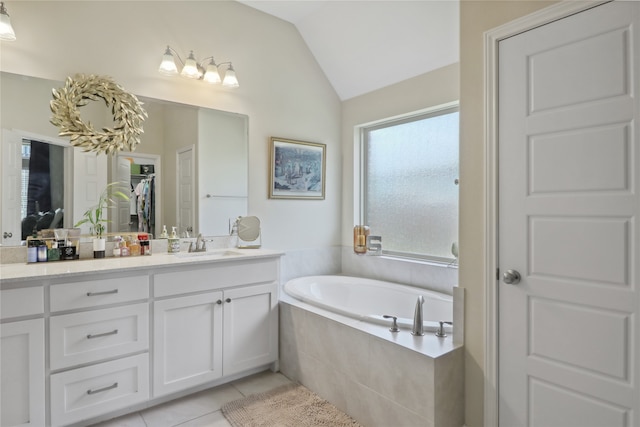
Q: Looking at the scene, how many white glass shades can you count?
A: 5